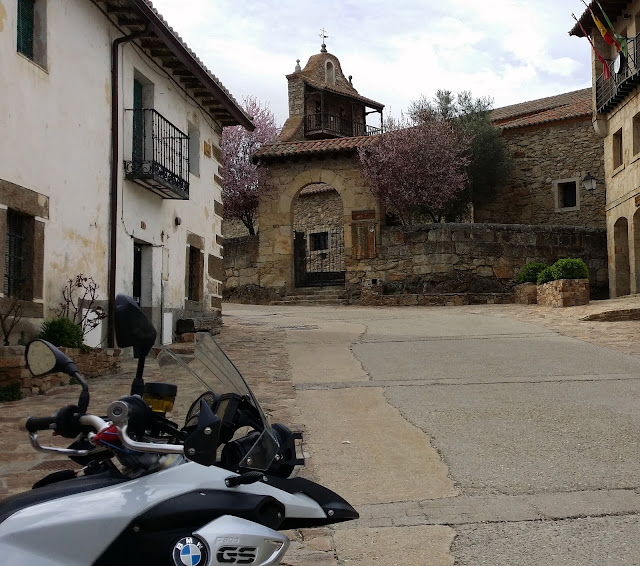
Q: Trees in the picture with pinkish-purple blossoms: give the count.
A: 2